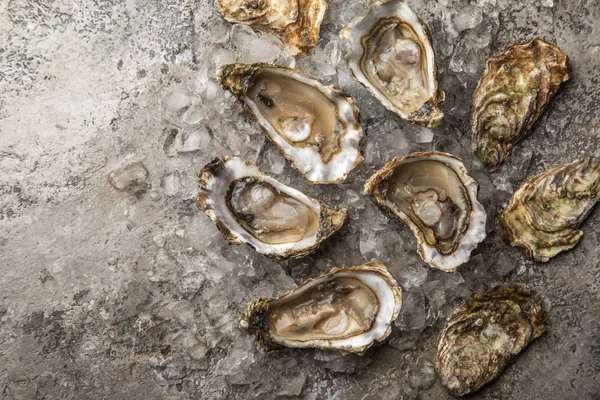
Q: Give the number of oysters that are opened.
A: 5